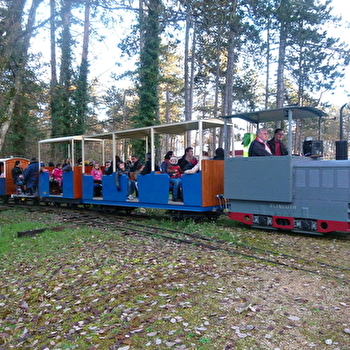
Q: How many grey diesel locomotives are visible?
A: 1